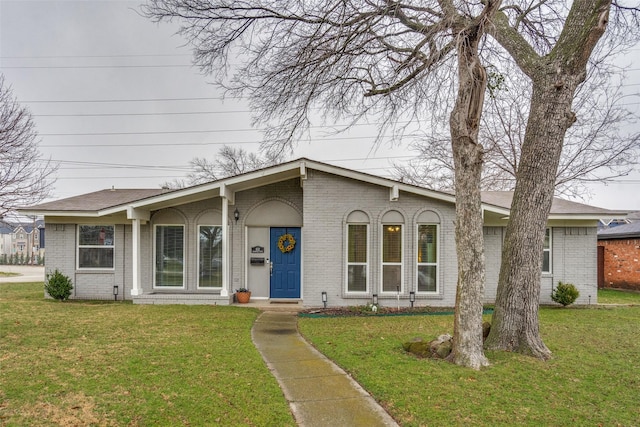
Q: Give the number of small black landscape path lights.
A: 4